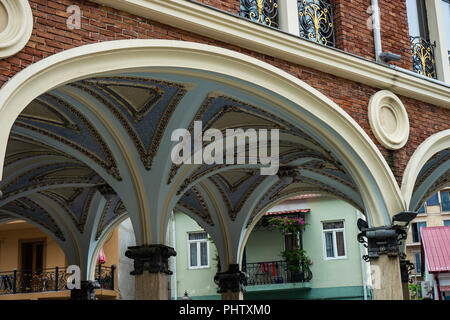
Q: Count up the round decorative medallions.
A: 2